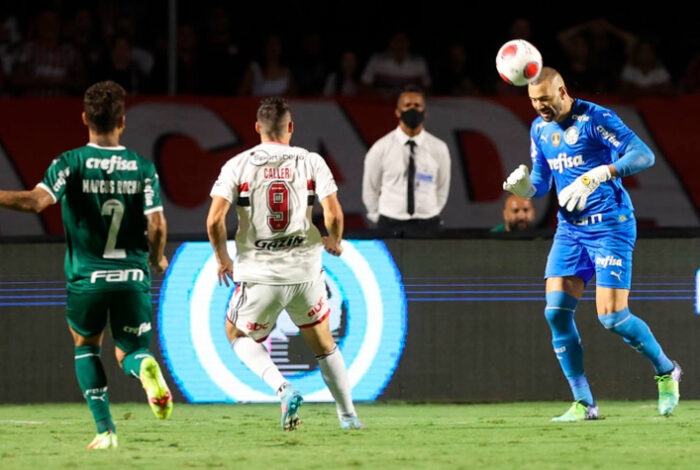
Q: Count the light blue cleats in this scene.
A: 2